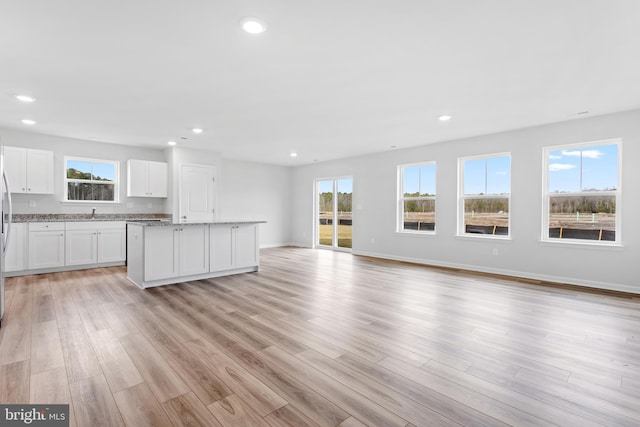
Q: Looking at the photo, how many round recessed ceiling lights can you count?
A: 7